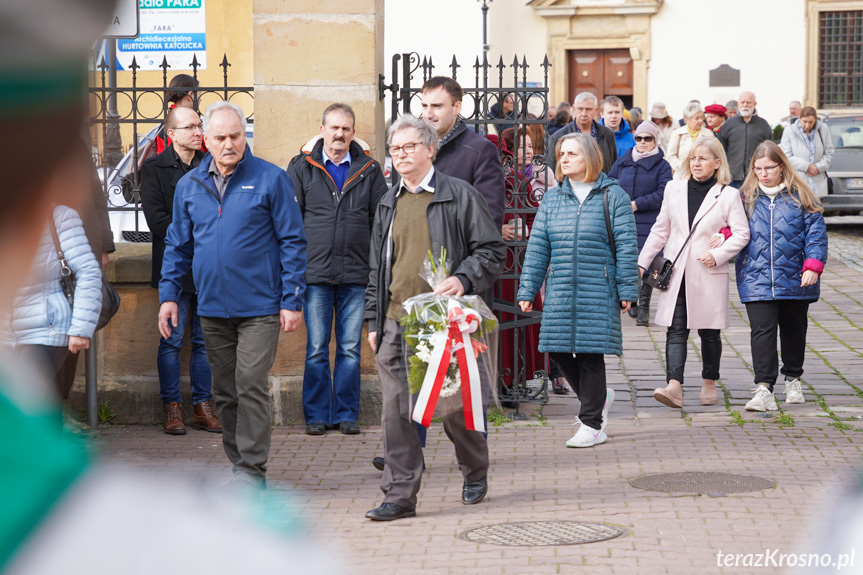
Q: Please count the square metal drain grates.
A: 0